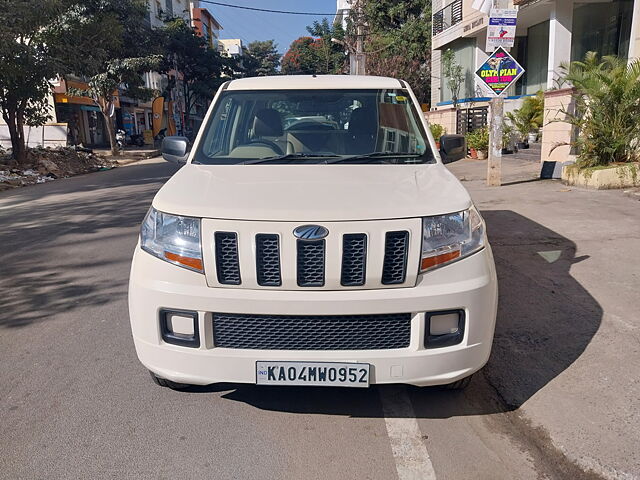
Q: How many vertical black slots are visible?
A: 5